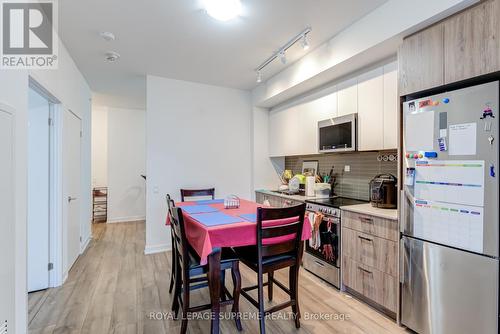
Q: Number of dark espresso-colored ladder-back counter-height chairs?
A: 4